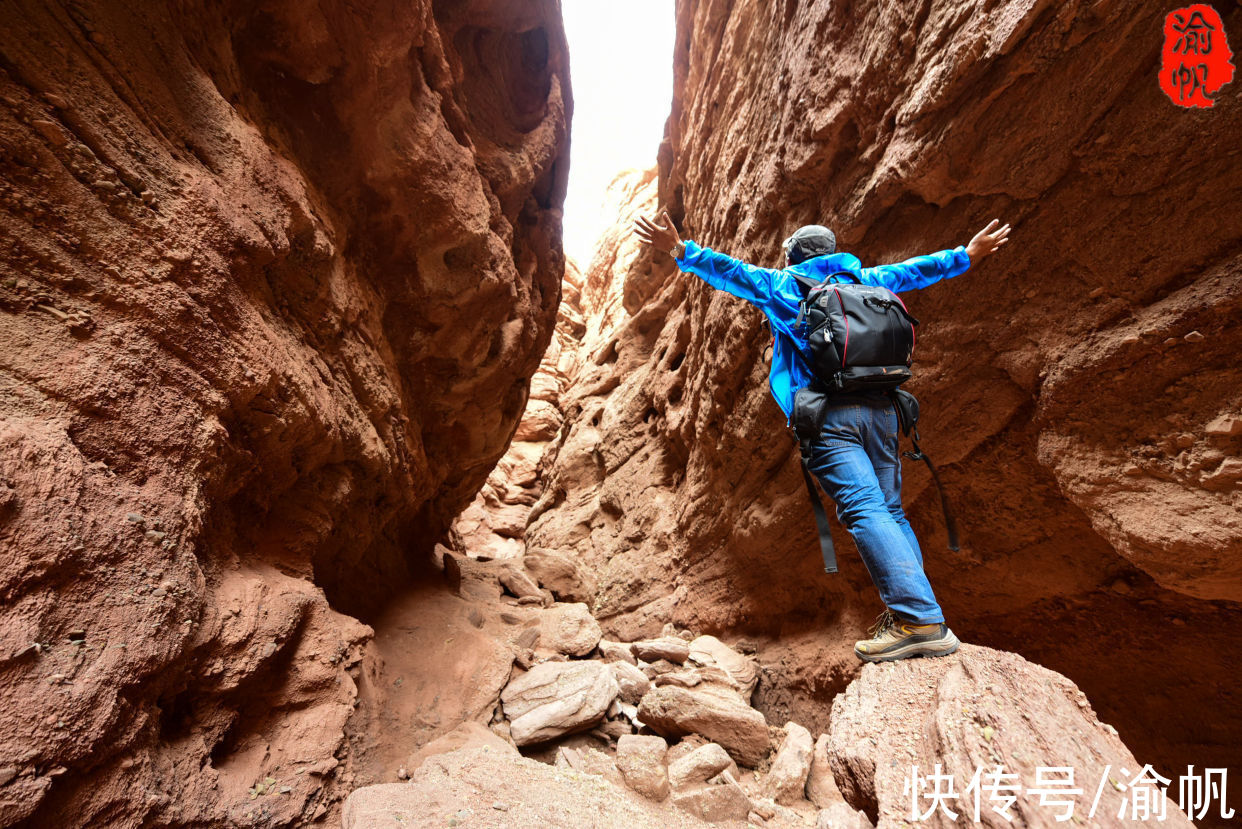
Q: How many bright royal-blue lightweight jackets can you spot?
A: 1